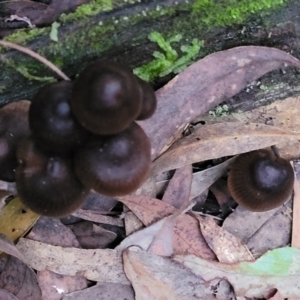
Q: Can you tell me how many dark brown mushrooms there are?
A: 7